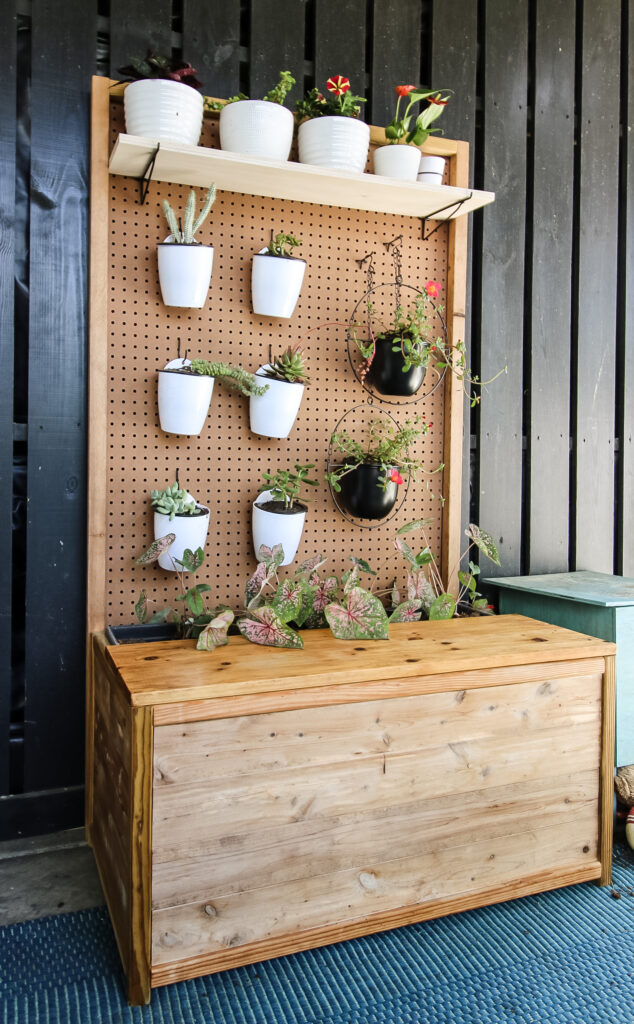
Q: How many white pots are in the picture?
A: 11